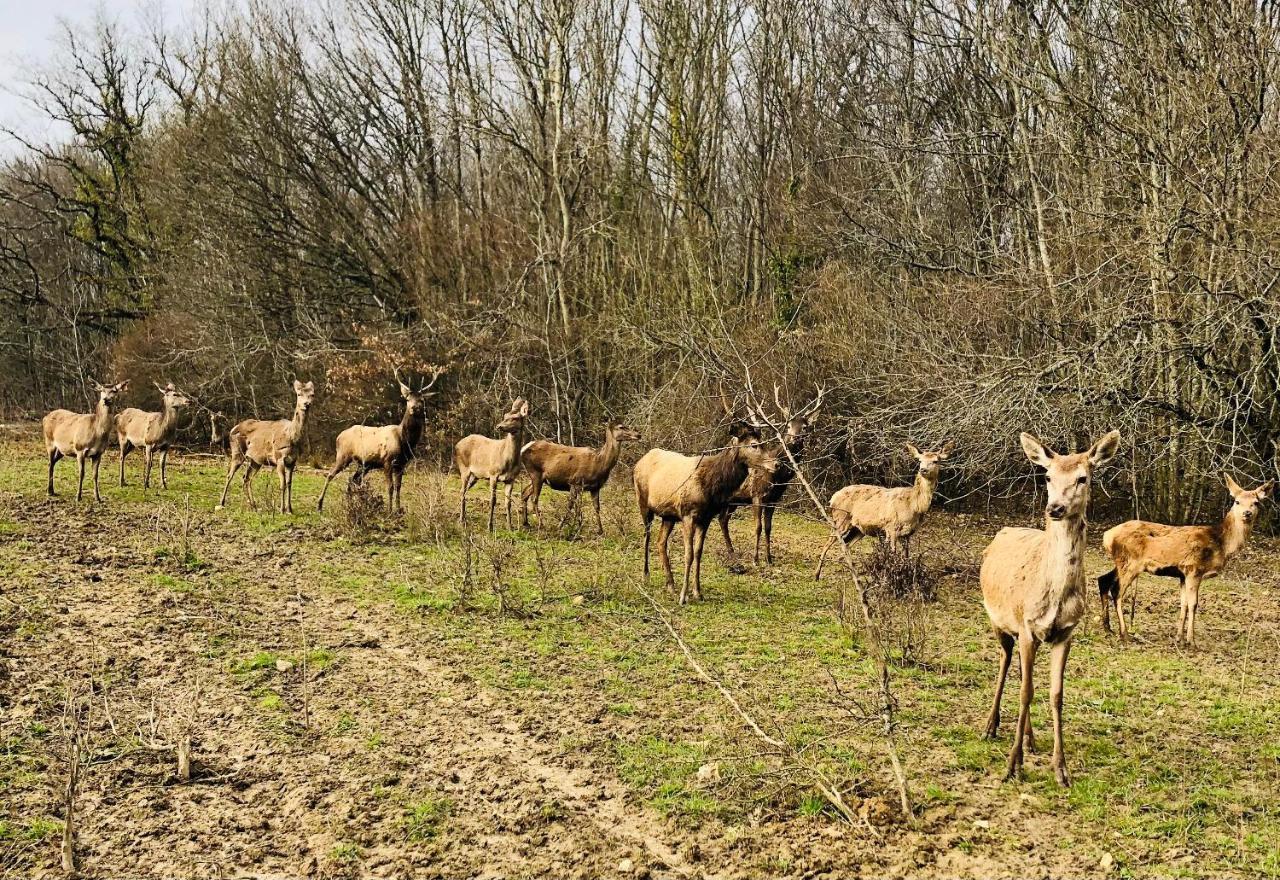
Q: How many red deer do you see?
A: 11